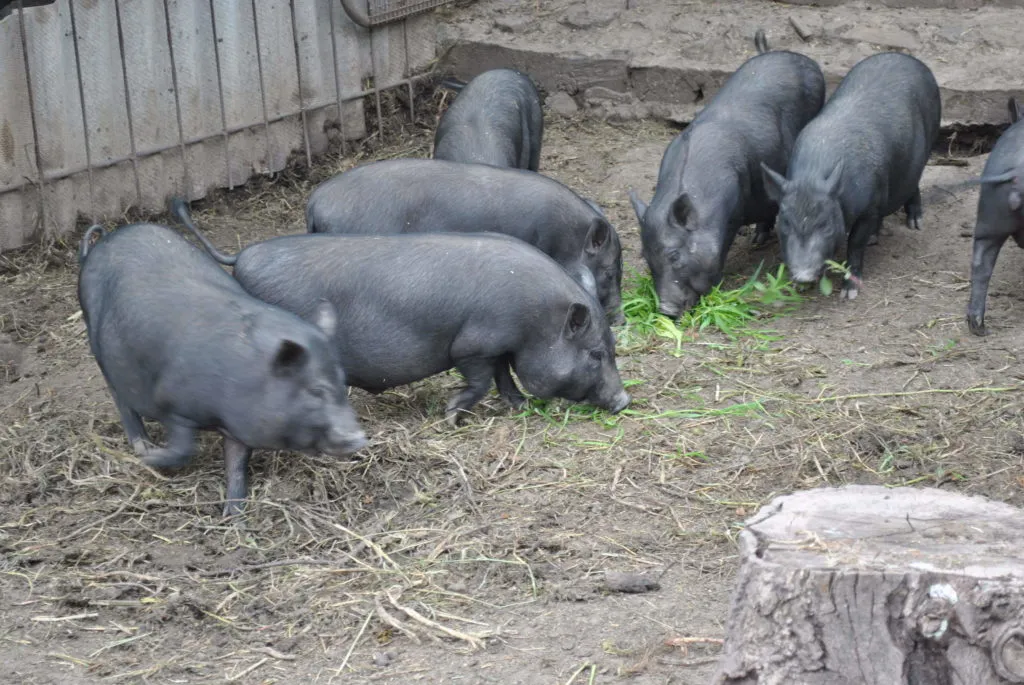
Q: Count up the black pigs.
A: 7